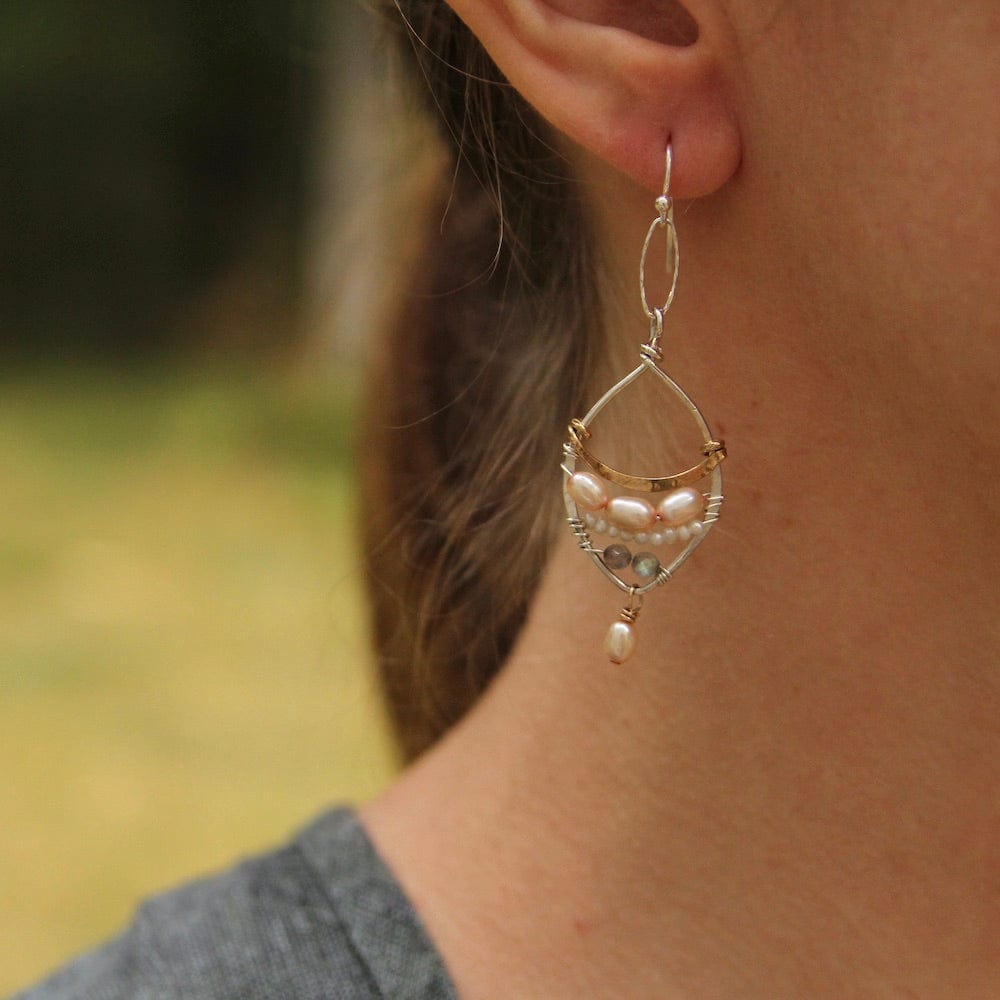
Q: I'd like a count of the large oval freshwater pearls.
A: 4